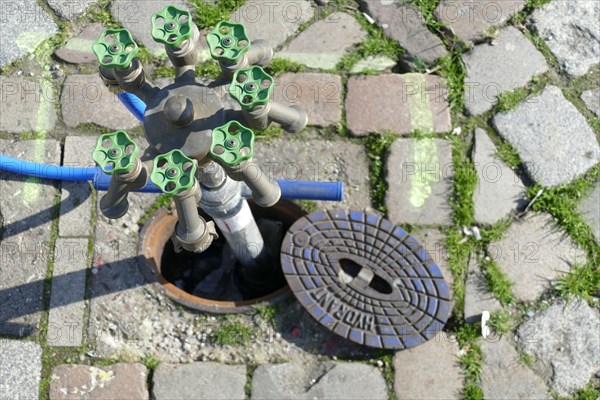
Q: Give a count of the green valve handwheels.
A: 7